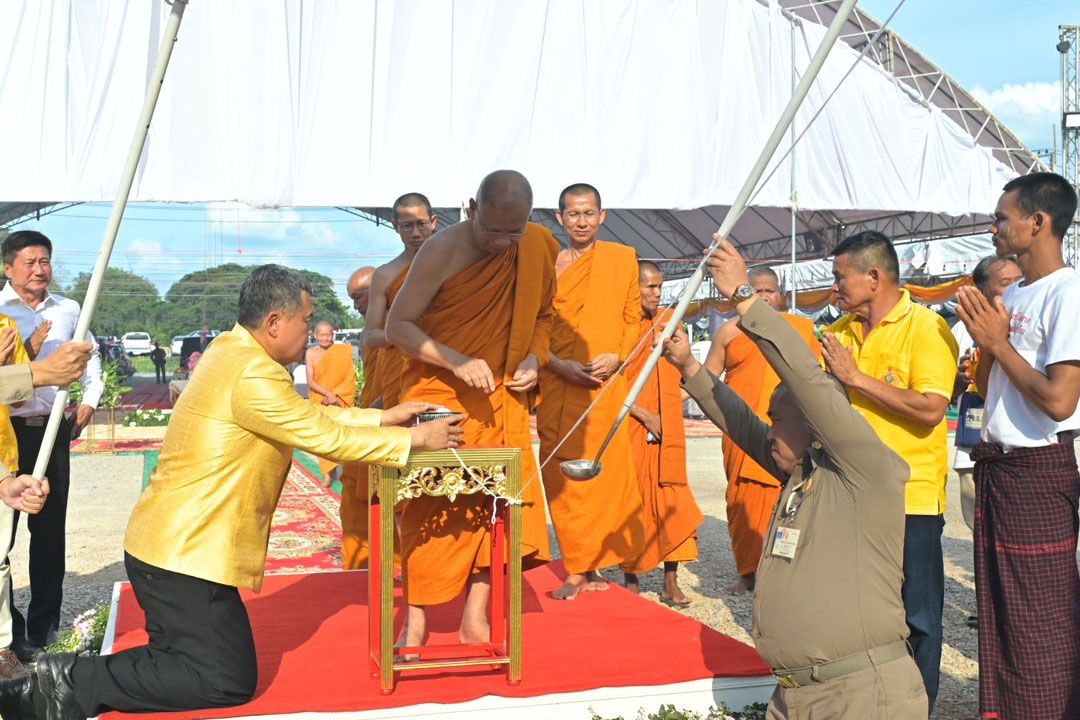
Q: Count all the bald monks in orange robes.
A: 7